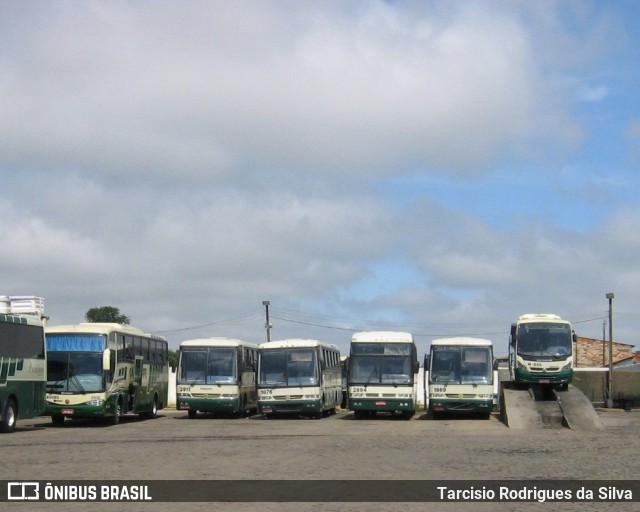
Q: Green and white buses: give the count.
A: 7